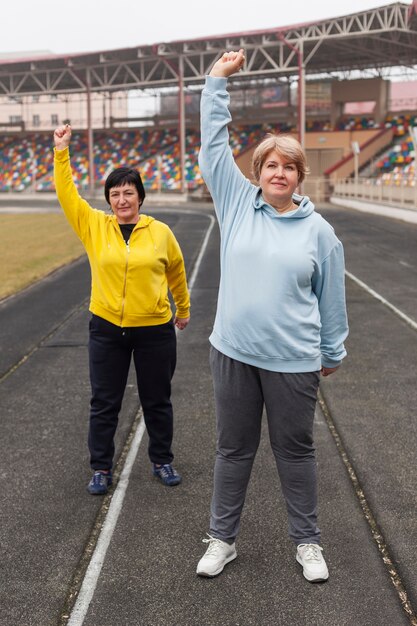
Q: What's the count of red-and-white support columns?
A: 3